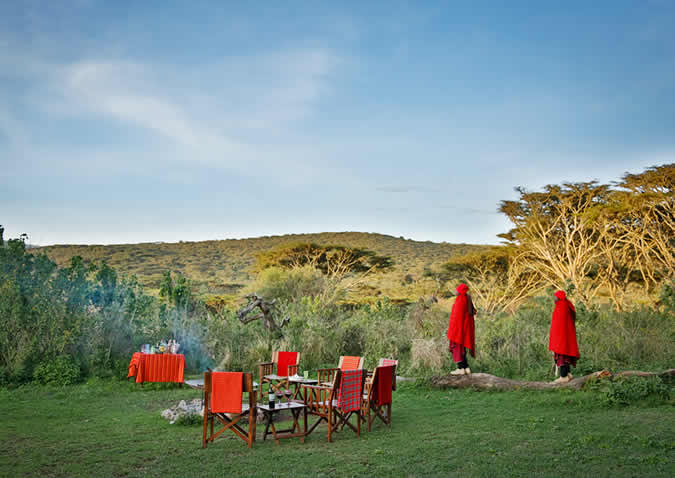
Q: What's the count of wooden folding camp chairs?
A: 6